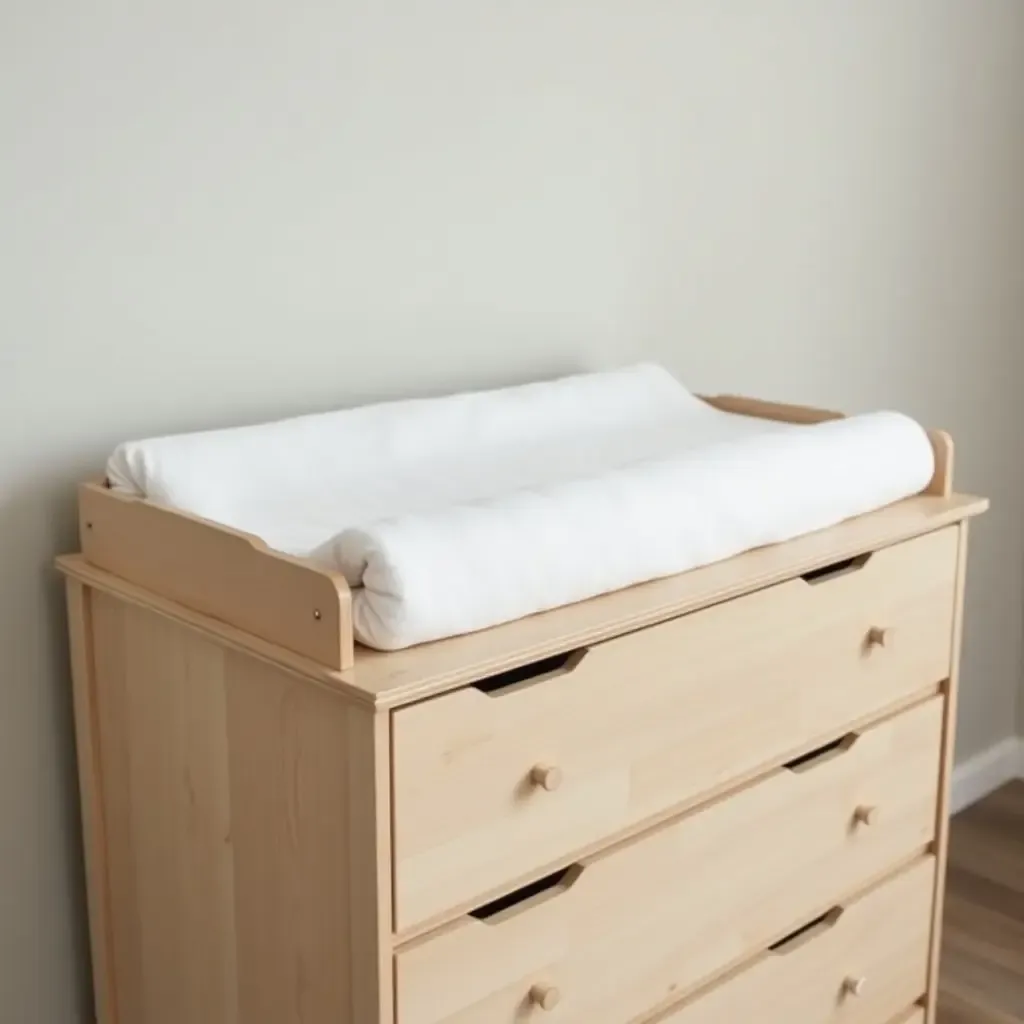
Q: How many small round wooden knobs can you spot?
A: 5